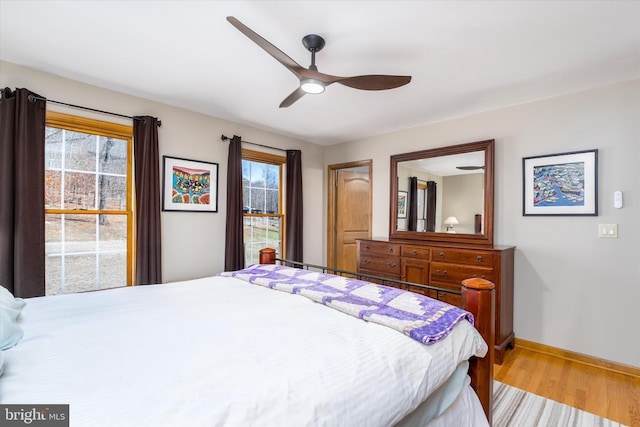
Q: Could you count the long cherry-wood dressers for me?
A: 1